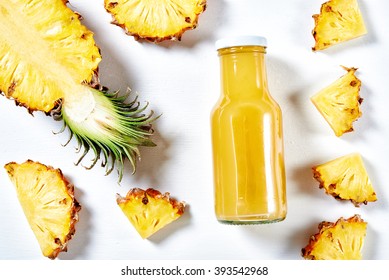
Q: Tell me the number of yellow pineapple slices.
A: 7